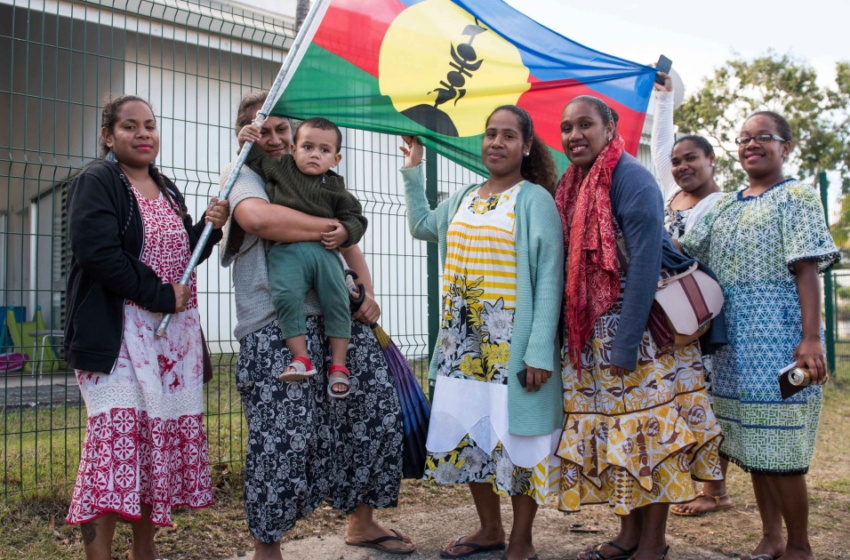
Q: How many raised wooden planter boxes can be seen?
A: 0